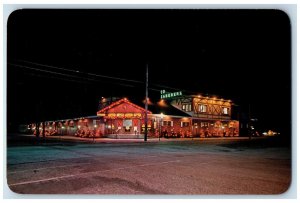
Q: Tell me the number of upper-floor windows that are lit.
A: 3